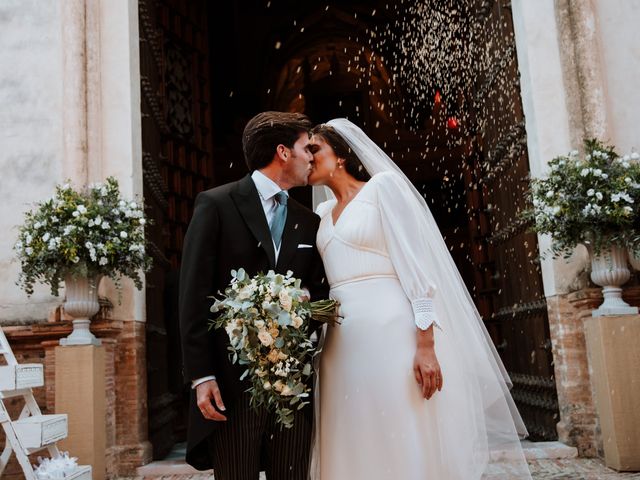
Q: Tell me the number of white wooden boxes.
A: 3